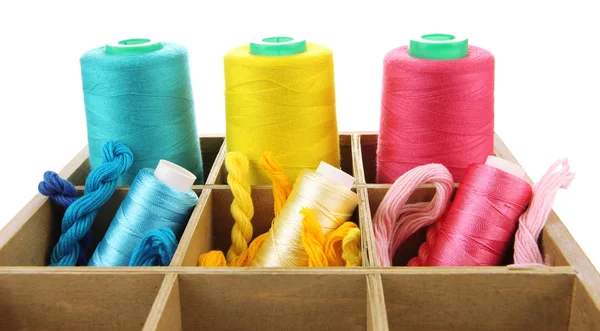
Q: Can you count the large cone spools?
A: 3